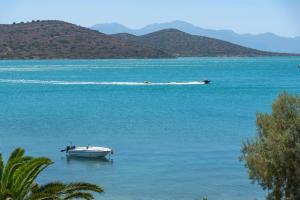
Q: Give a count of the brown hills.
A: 2